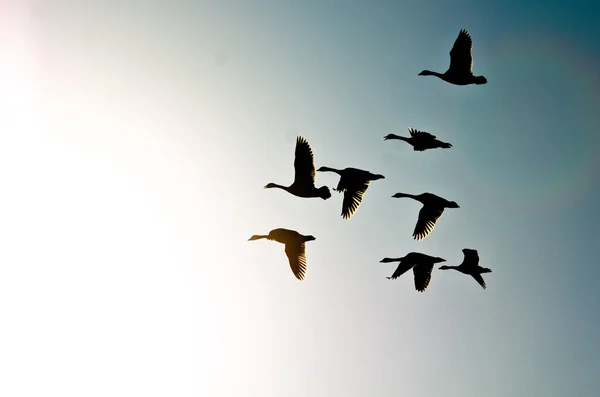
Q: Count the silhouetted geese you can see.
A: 8